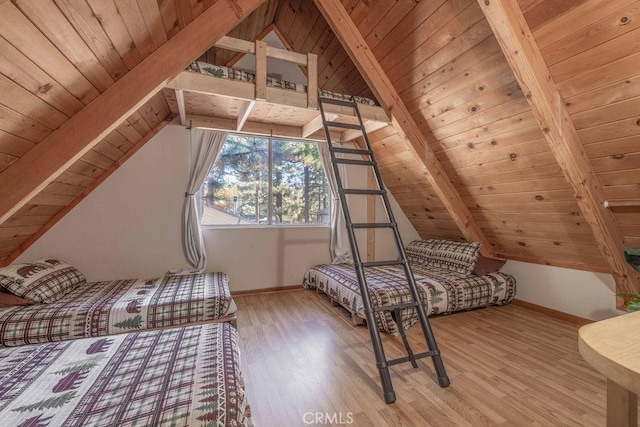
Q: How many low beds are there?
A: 3